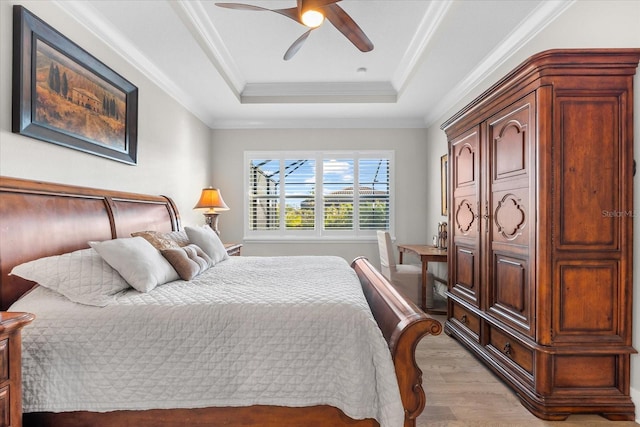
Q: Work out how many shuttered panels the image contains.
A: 4